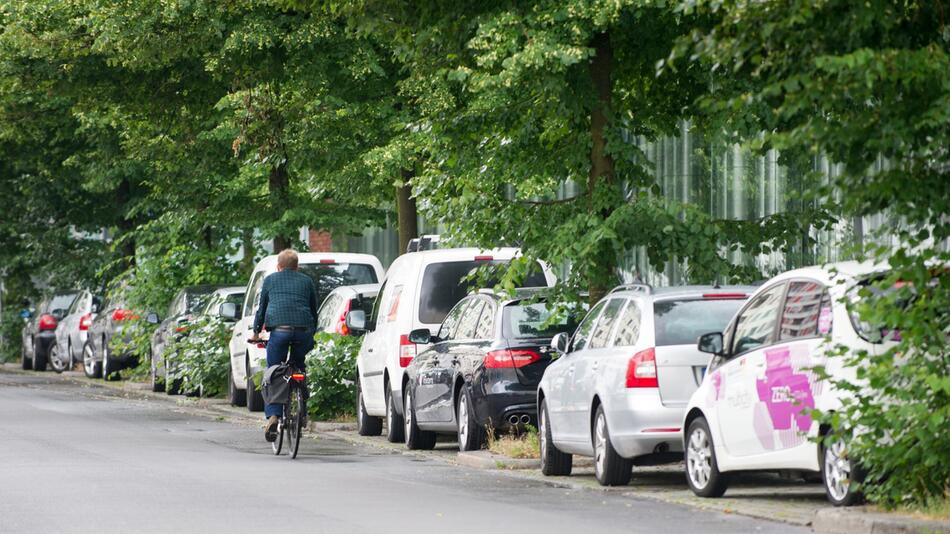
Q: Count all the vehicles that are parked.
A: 11